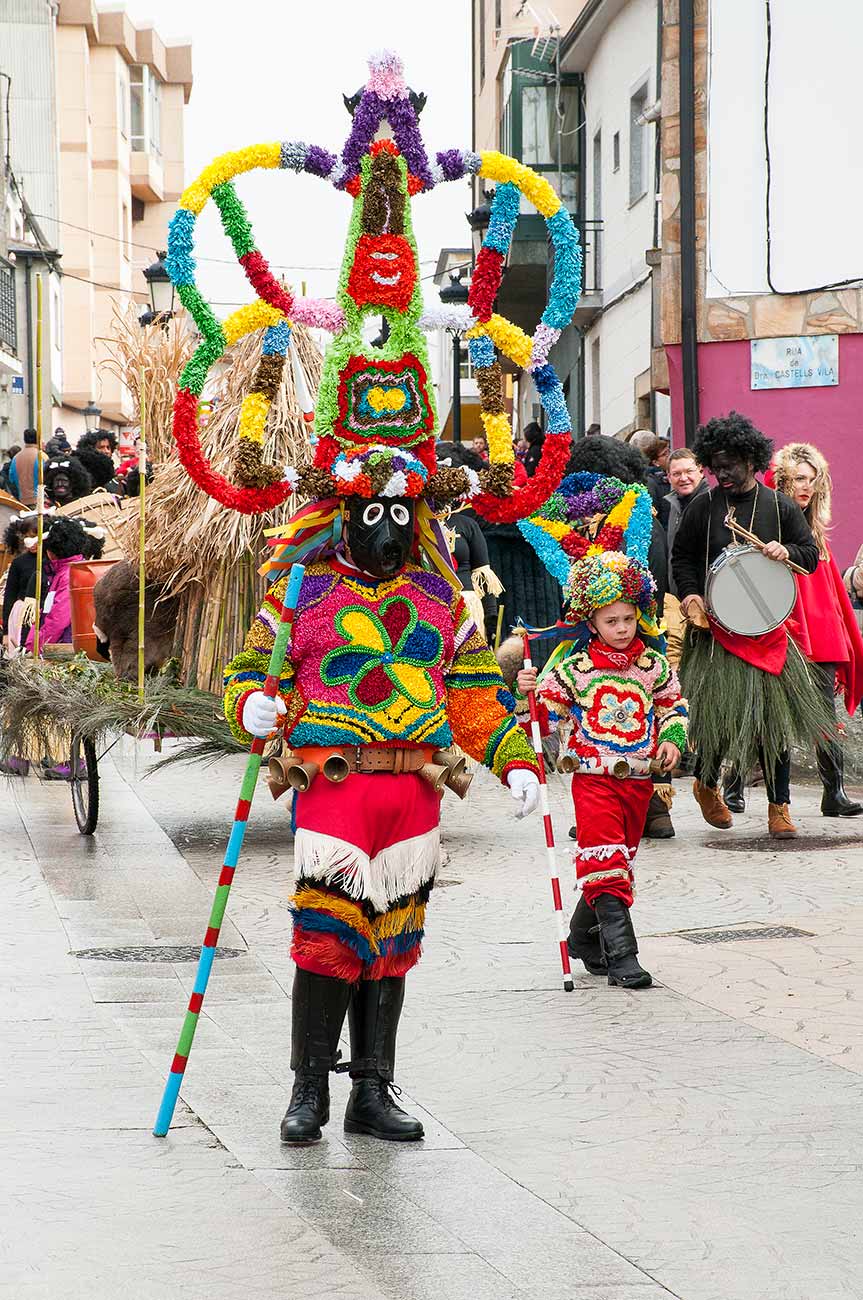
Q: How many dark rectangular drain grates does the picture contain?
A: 1